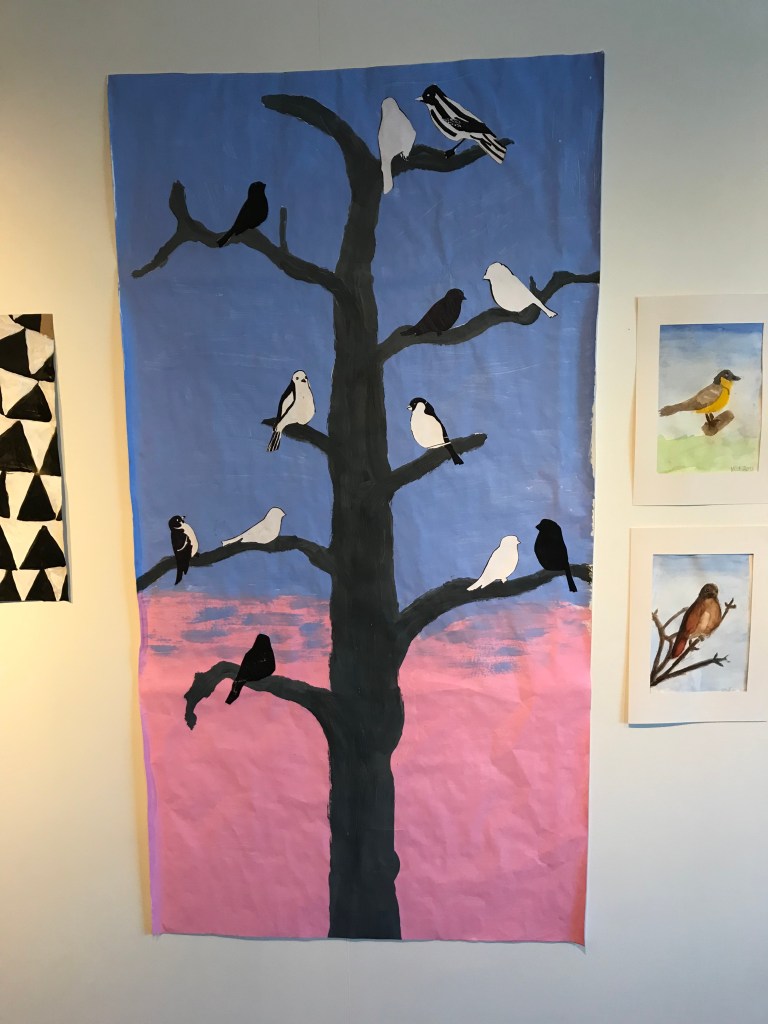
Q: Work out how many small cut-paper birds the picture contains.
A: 12